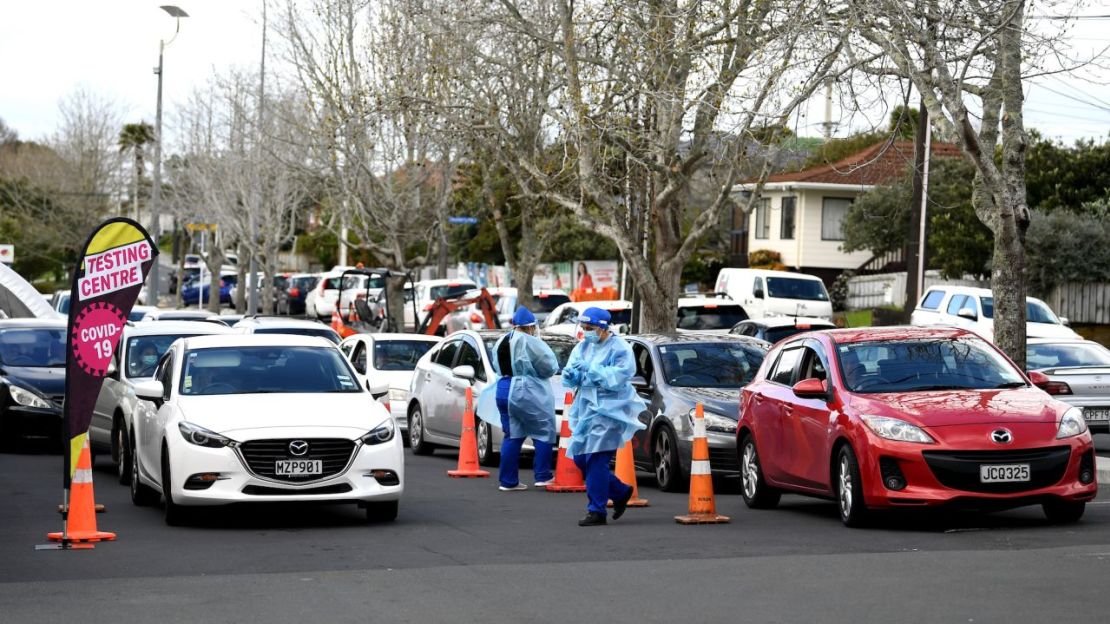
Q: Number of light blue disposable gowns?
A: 2